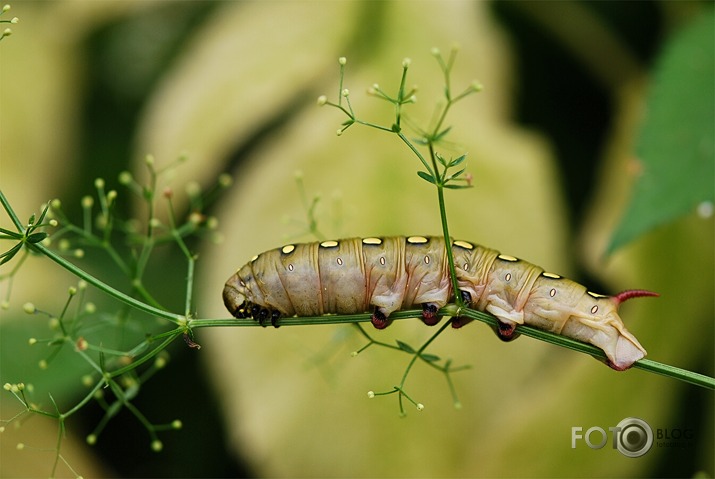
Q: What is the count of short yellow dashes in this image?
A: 9